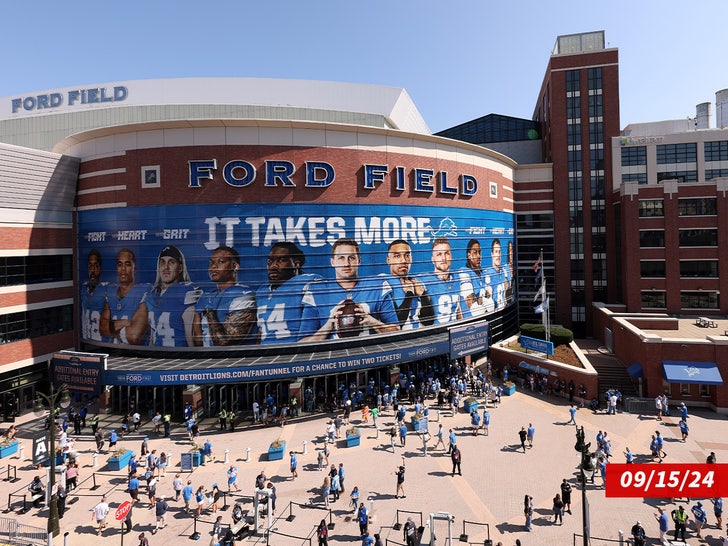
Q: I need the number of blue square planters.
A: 9